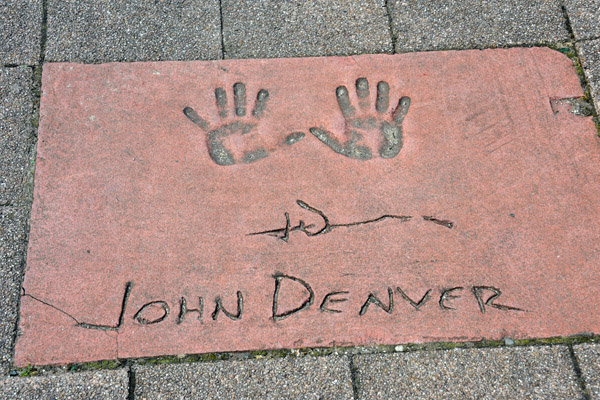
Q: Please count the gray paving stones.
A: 12